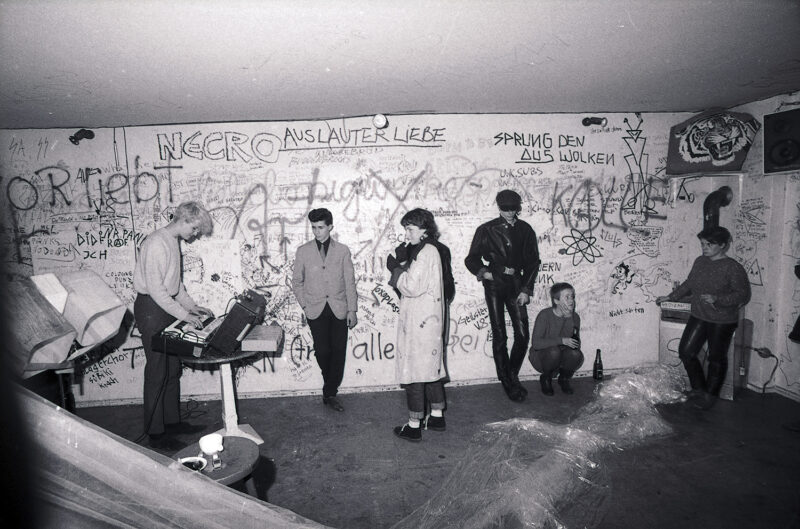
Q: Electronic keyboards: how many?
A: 1